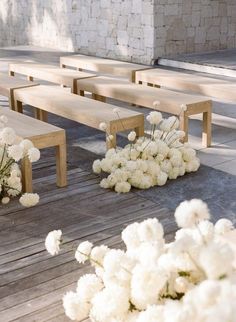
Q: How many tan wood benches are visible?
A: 7